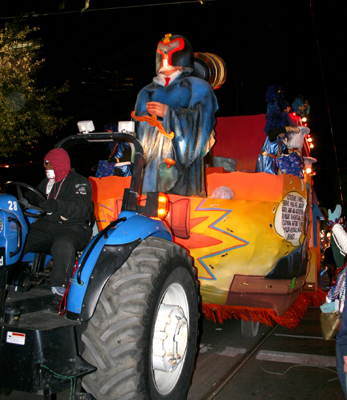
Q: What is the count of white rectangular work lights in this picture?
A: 2